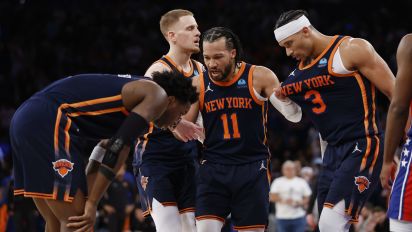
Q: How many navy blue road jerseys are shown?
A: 4